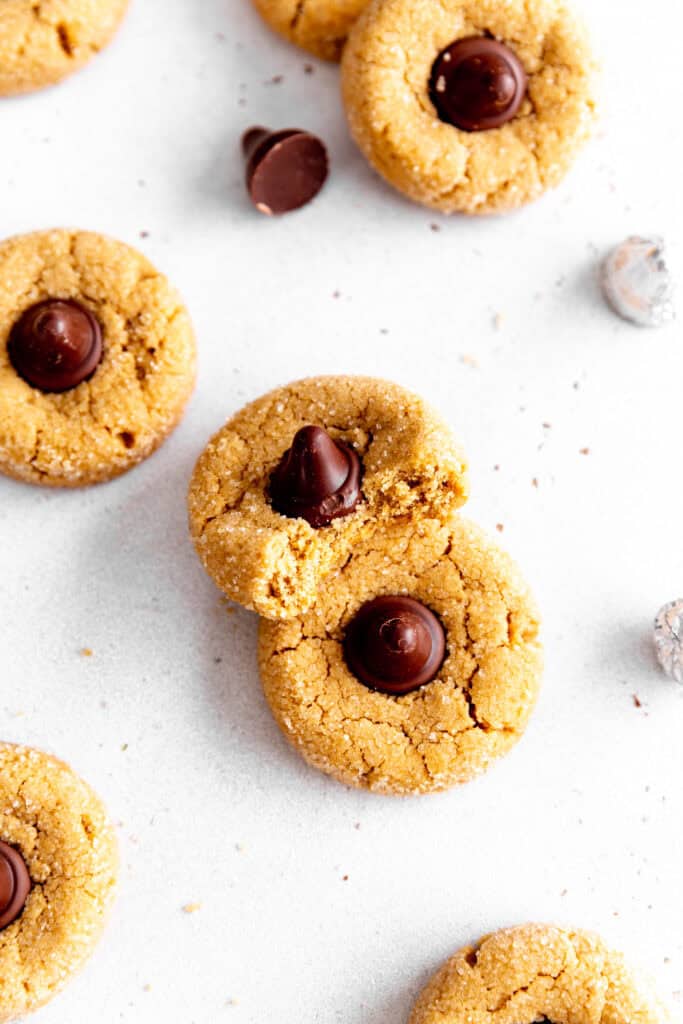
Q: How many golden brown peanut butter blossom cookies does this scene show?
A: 8